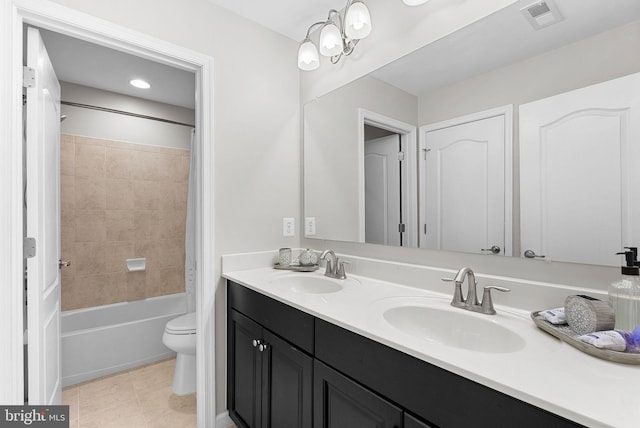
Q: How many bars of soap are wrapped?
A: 2